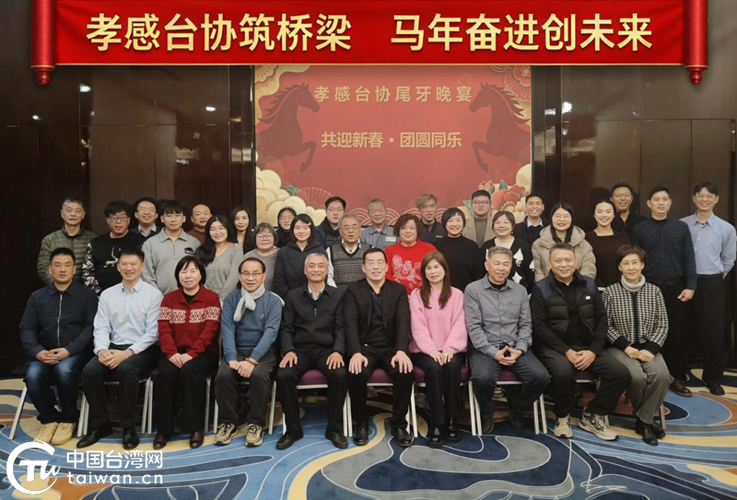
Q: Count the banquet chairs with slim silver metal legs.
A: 10